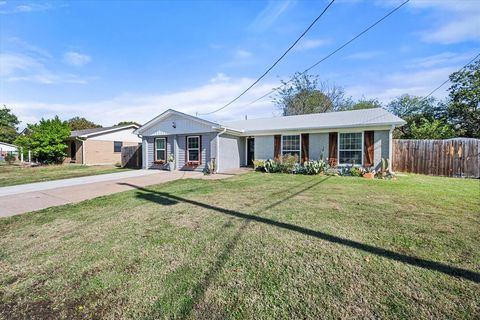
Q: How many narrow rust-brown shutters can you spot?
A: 4